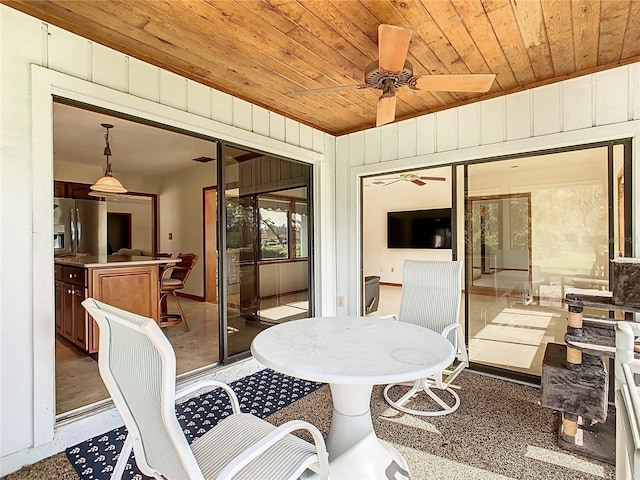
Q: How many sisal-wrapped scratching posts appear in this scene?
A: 3